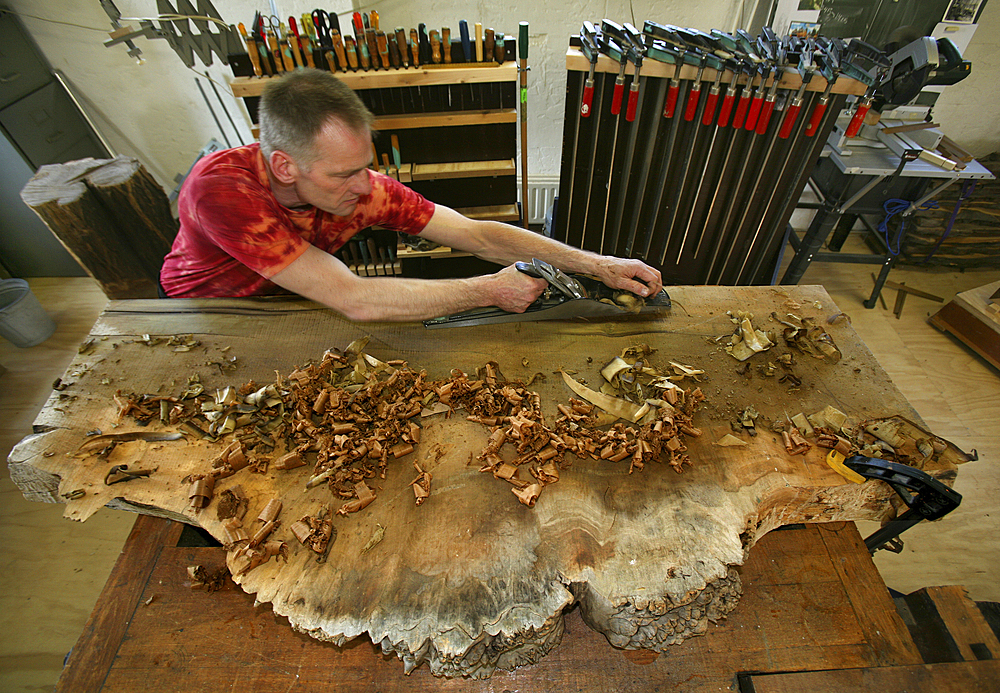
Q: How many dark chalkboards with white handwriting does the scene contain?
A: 1